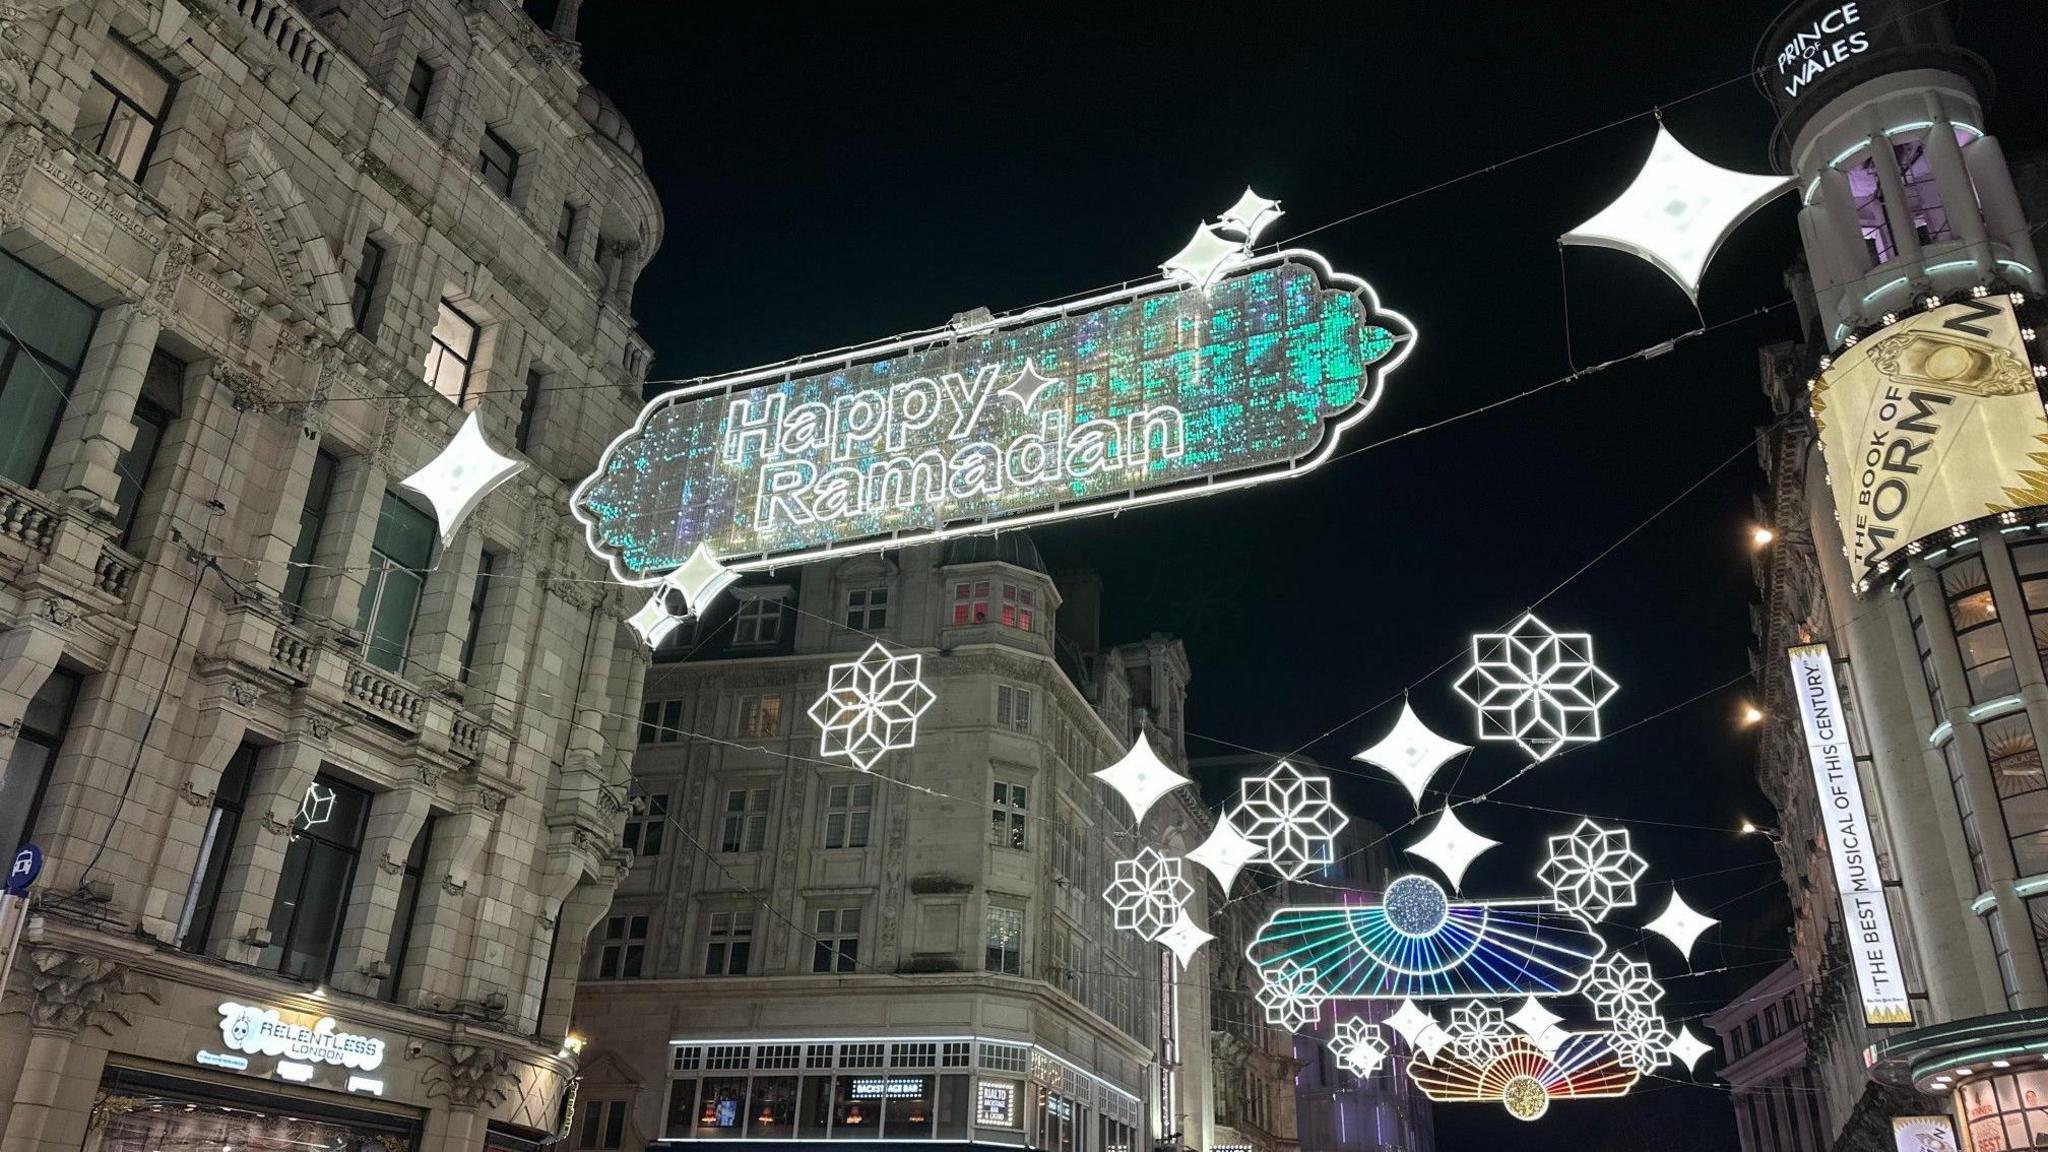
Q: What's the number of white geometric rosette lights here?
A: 10